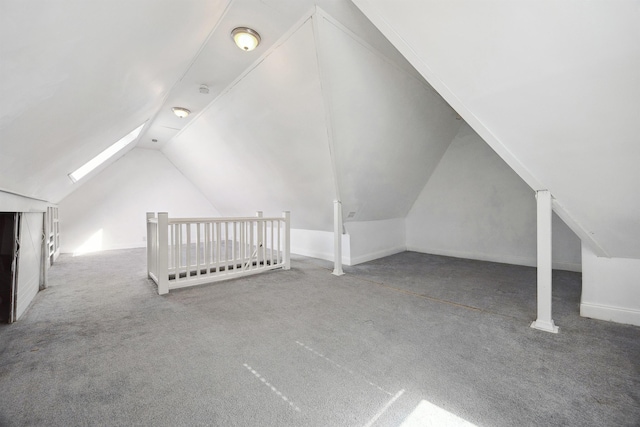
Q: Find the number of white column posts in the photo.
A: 2